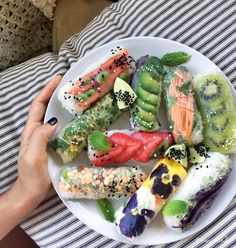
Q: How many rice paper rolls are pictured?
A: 9